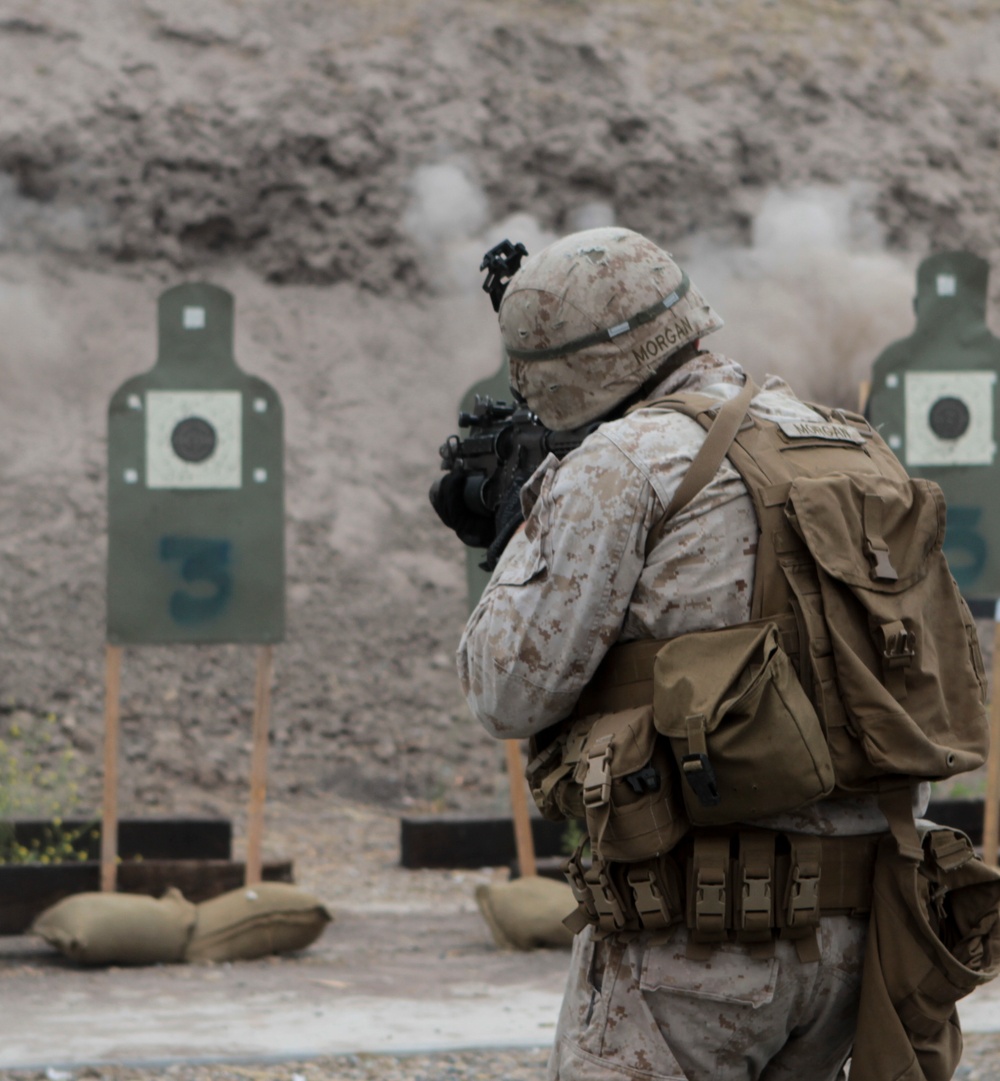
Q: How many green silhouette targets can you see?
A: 3